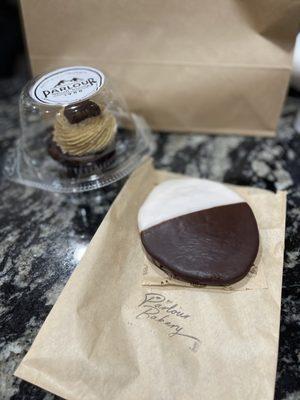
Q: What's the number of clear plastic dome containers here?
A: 1